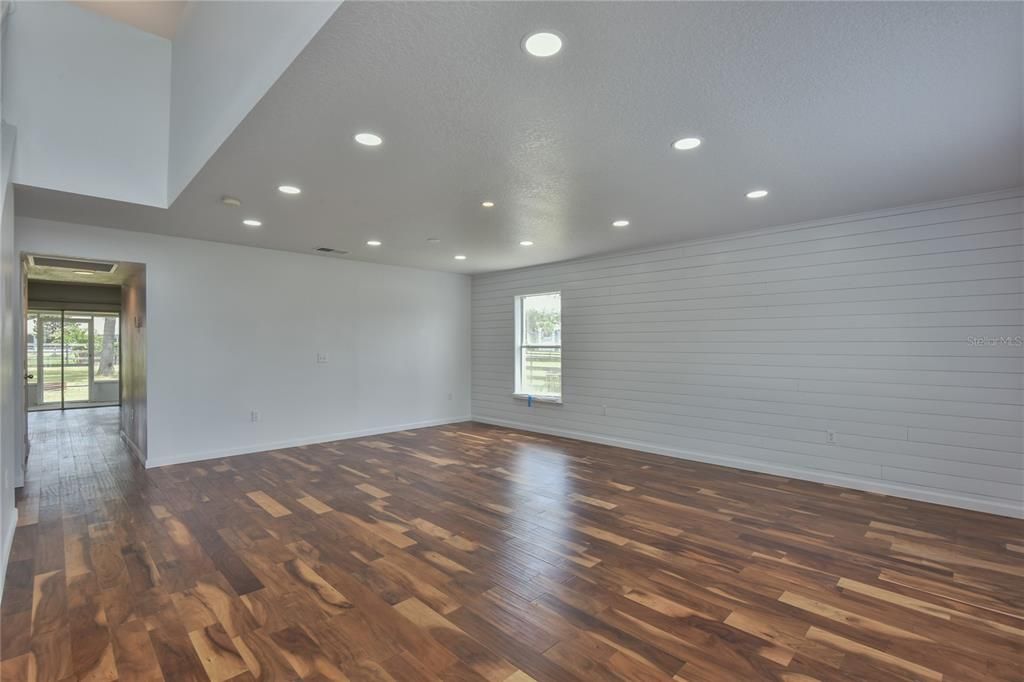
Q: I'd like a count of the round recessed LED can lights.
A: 11